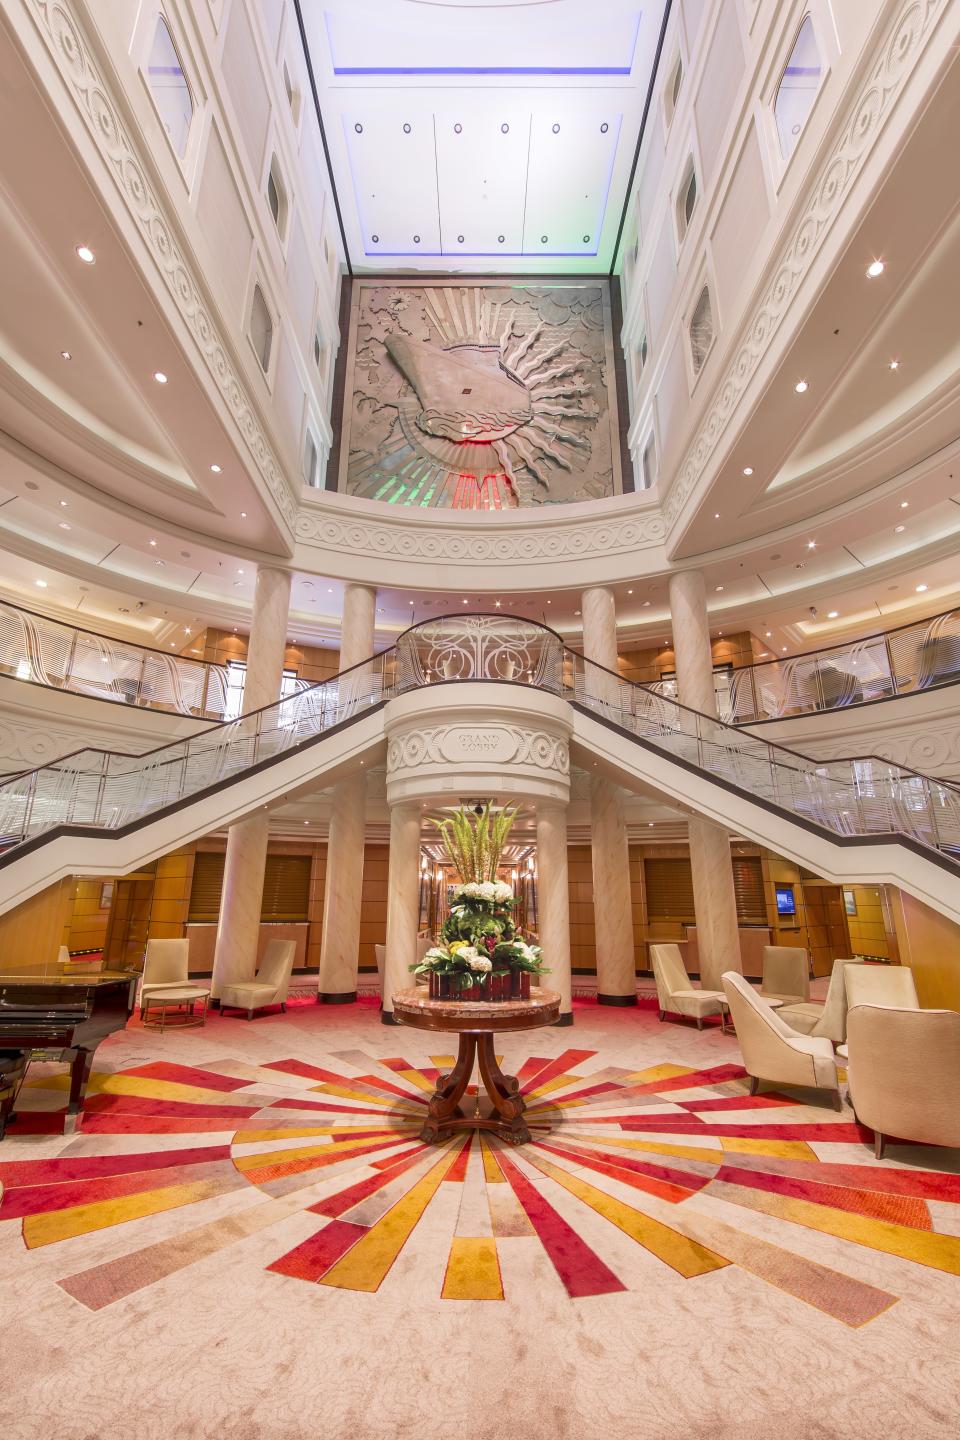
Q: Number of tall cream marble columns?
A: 6